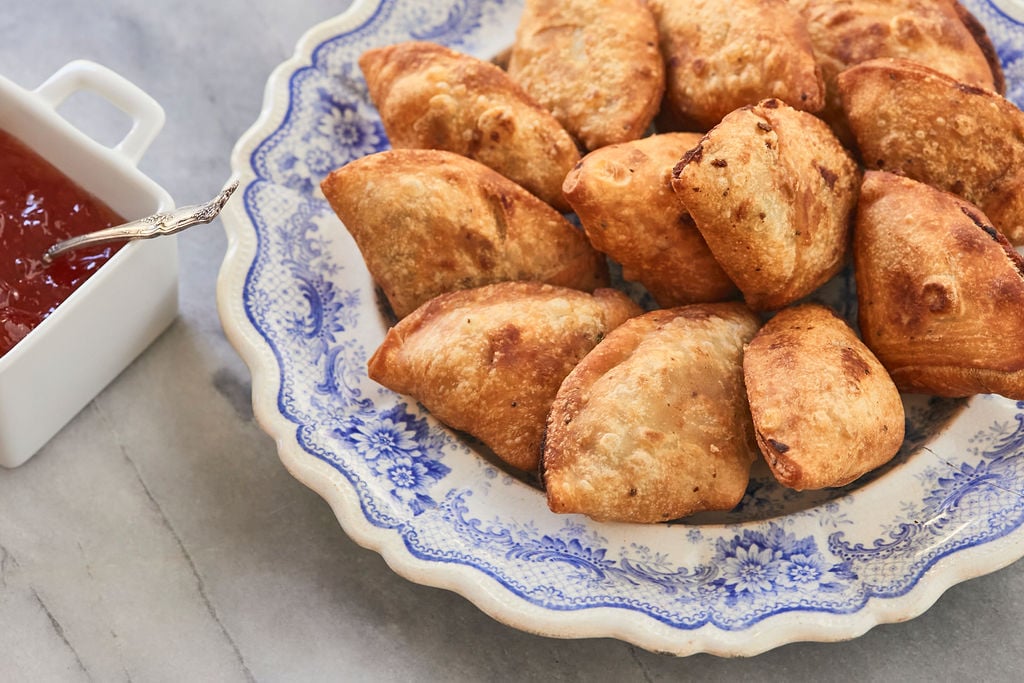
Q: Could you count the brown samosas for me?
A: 12